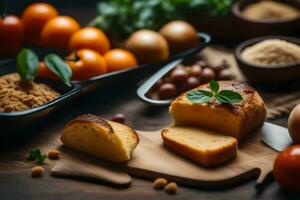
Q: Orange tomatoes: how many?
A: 5